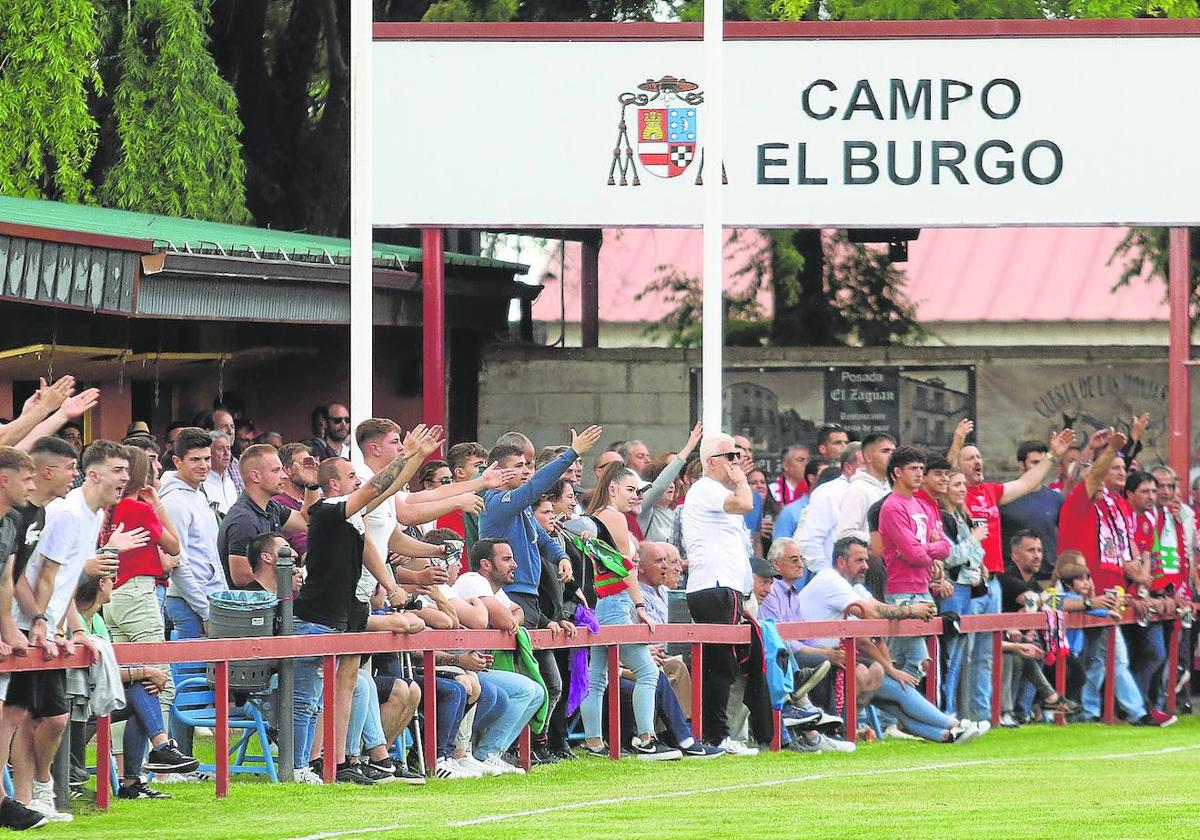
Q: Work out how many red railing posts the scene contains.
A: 14